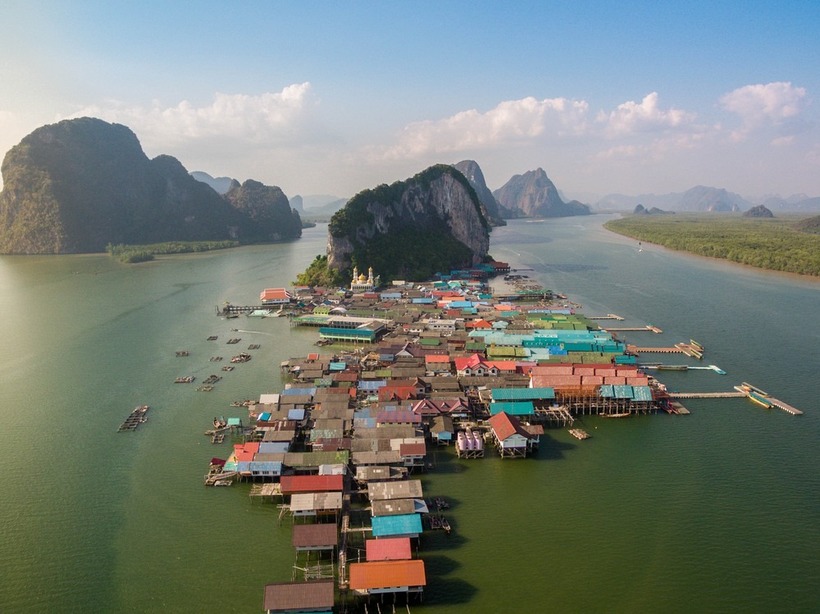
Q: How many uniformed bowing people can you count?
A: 0